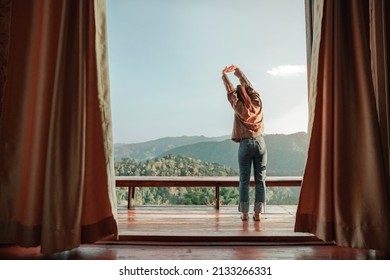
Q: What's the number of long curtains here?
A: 2